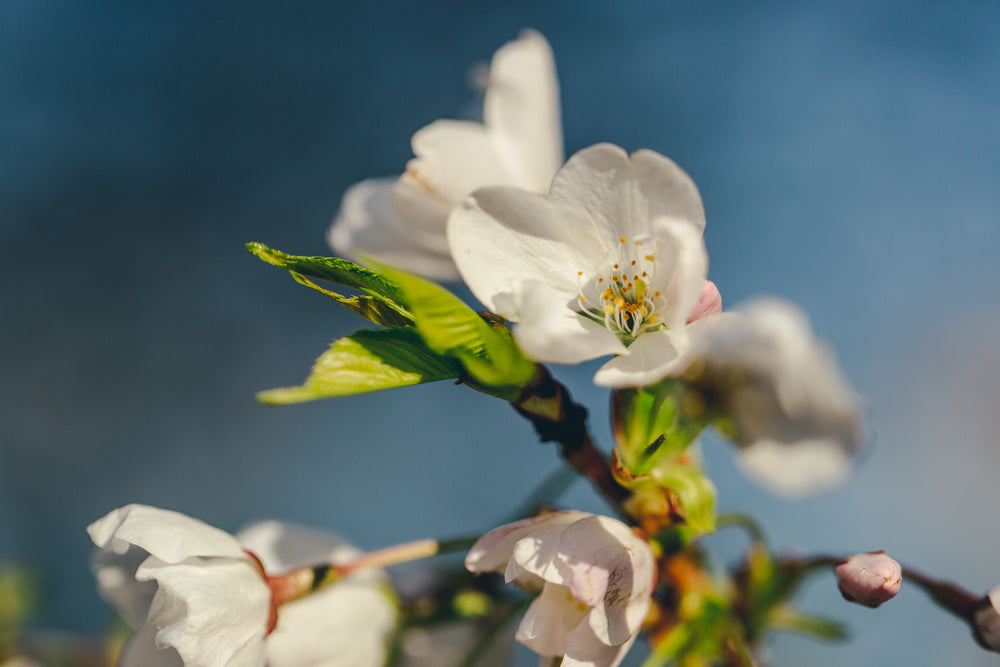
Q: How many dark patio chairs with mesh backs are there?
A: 0